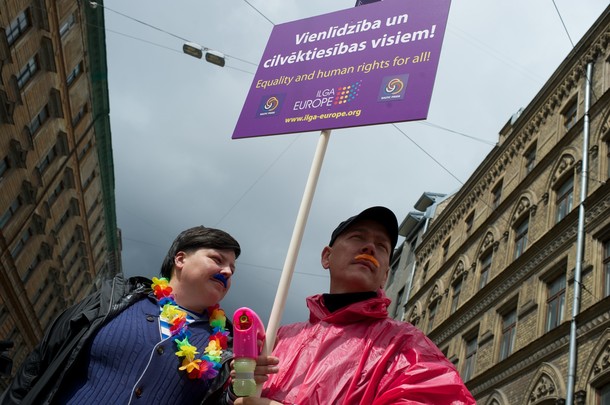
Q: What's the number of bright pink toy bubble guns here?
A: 1